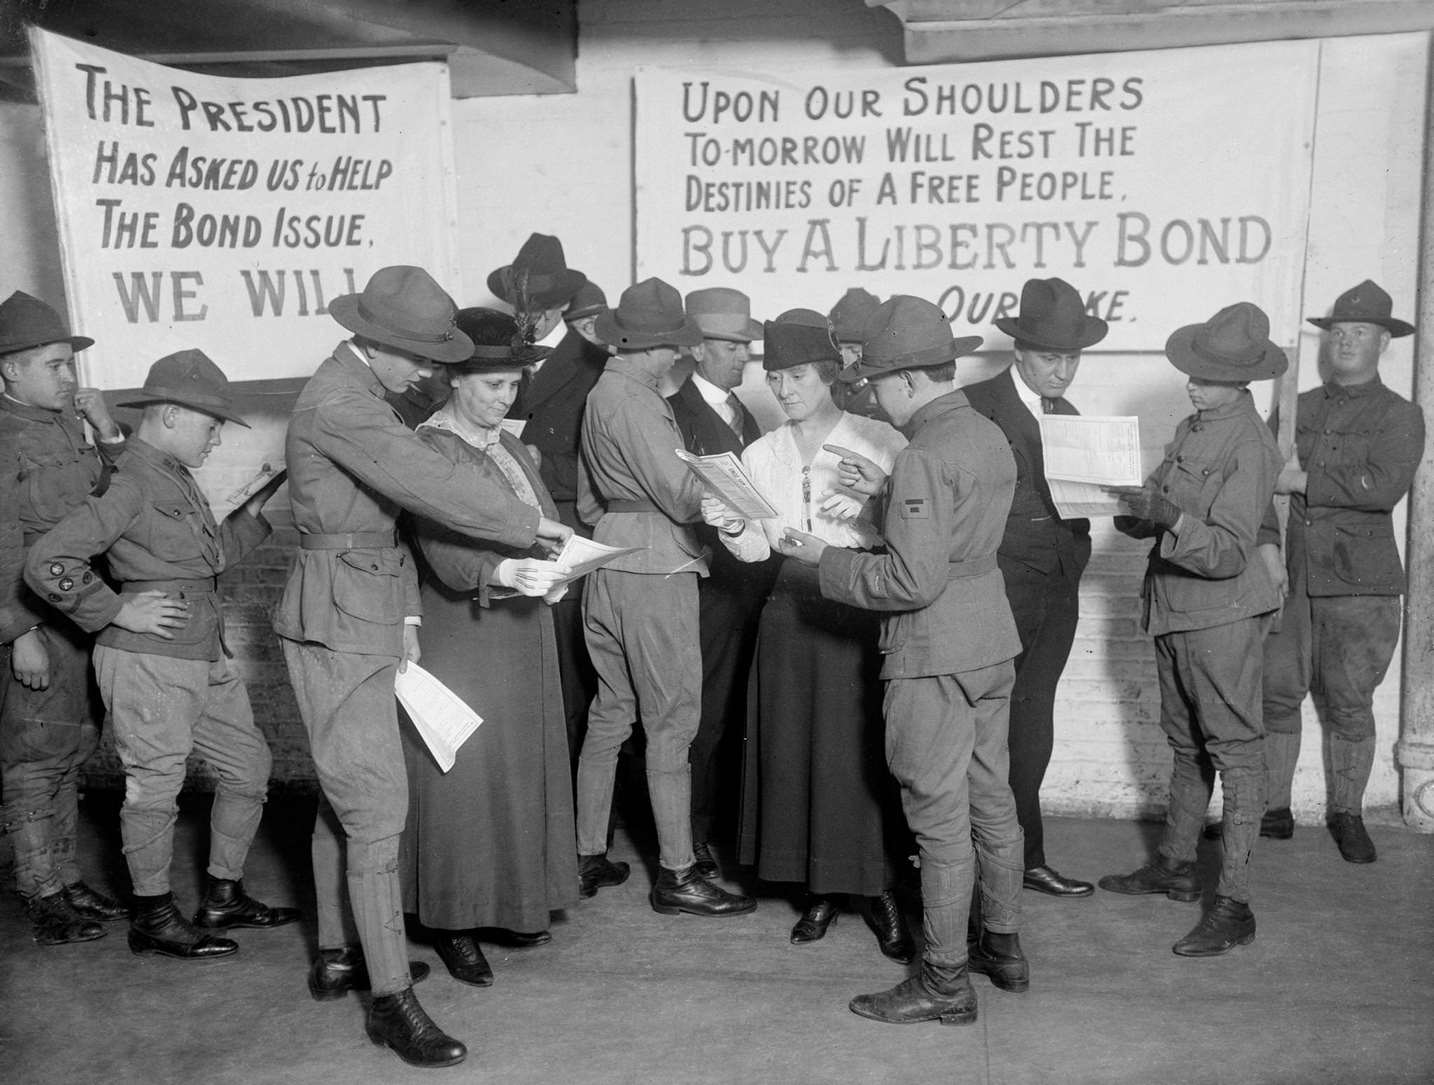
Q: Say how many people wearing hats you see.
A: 14